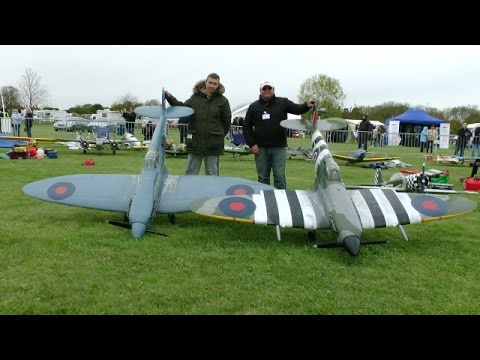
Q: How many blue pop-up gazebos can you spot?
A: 1